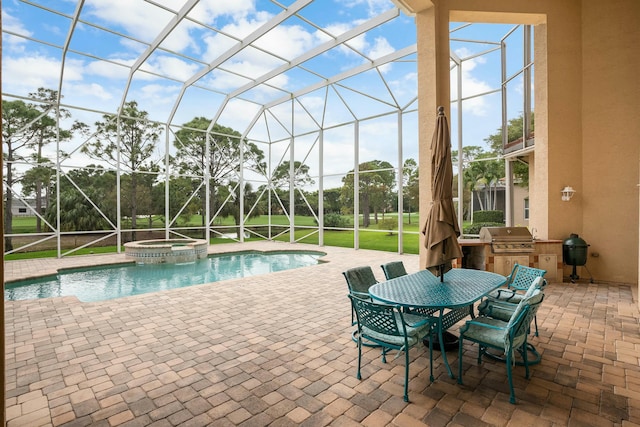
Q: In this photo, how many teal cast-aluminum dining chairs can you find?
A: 6